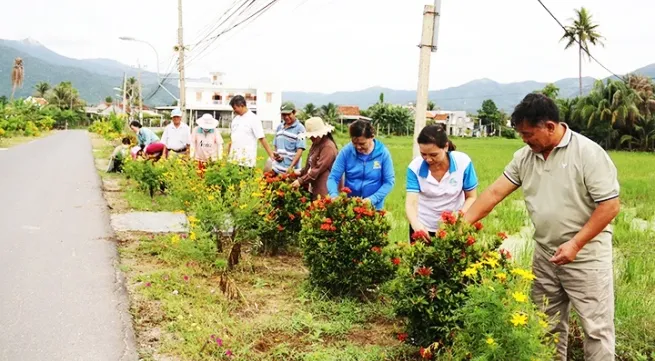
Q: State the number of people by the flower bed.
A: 11